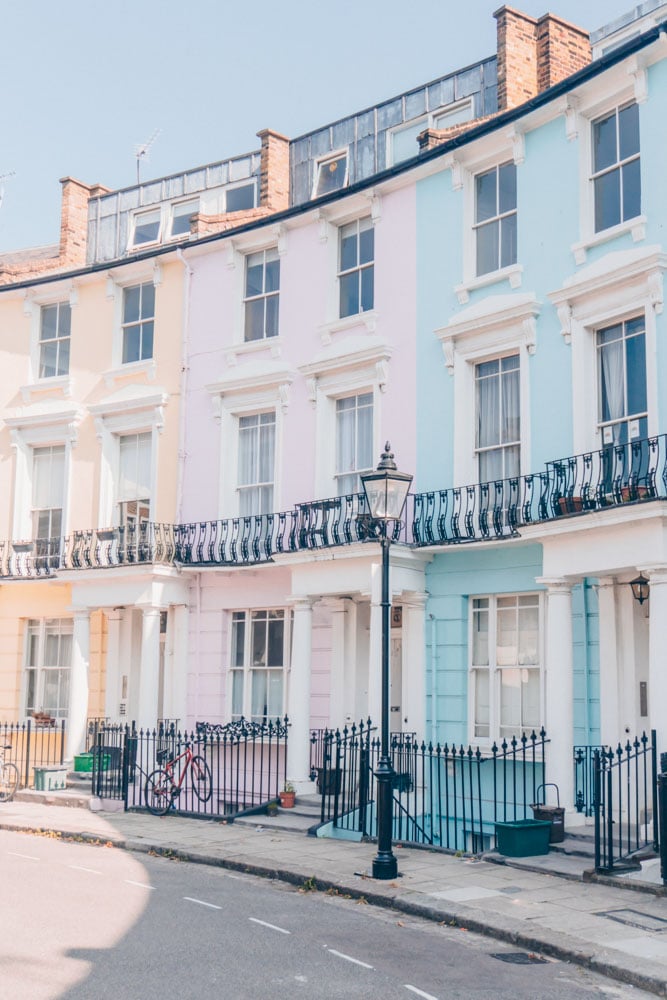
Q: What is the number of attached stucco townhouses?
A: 3